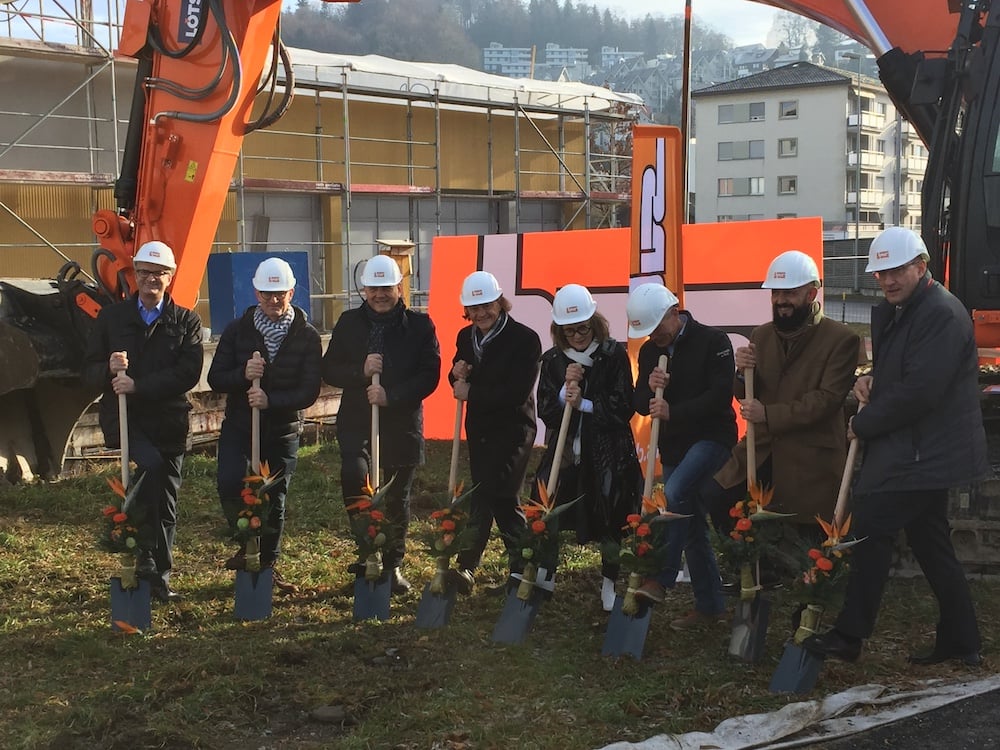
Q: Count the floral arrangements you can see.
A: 8